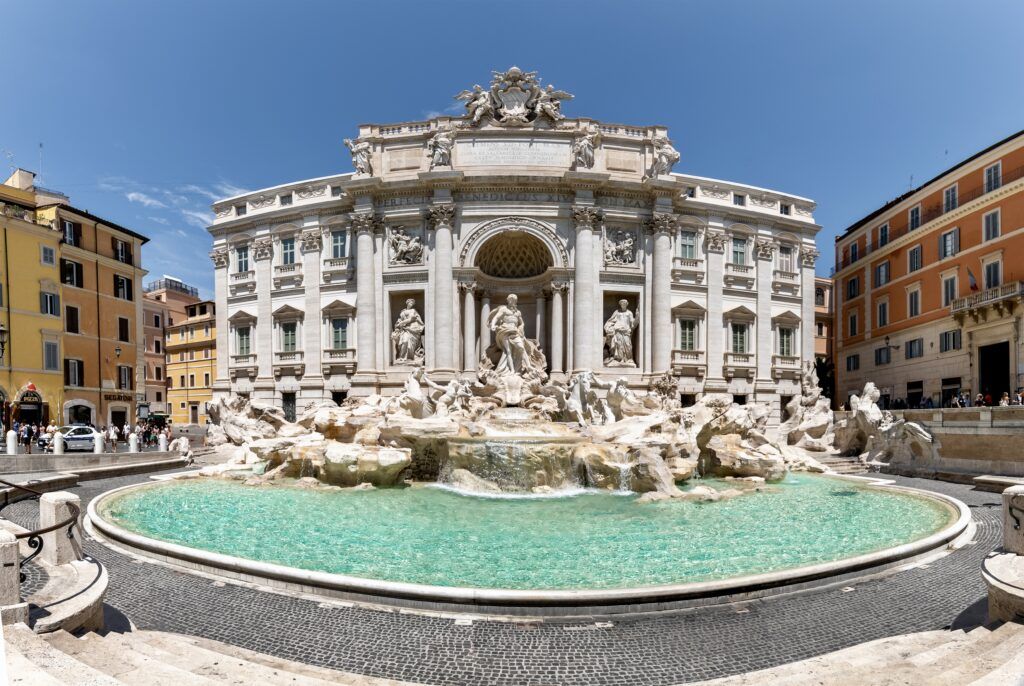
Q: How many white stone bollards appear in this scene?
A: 5